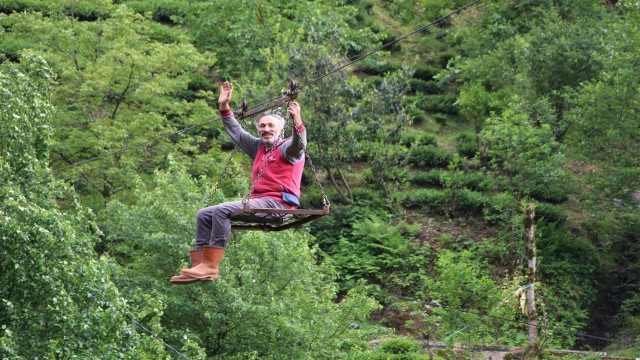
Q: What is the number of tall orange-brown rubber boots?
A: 2